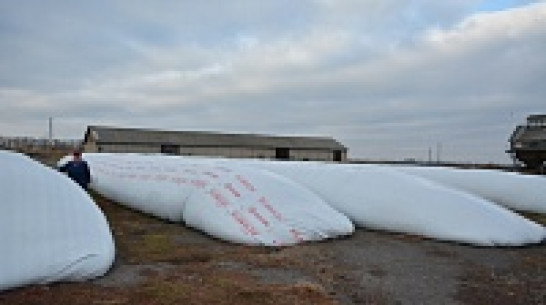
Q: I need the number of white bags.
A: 4